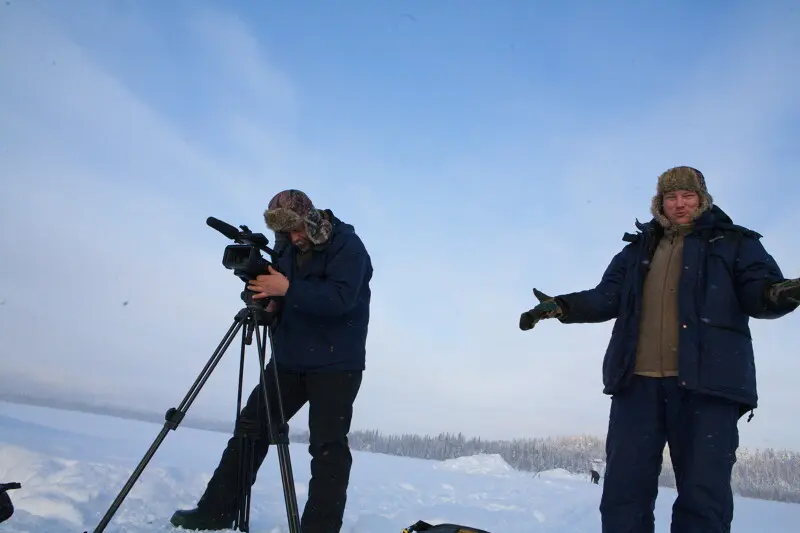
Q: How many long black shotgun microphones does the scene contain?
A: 1